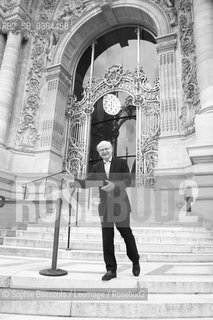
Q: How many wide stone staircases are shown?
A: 1